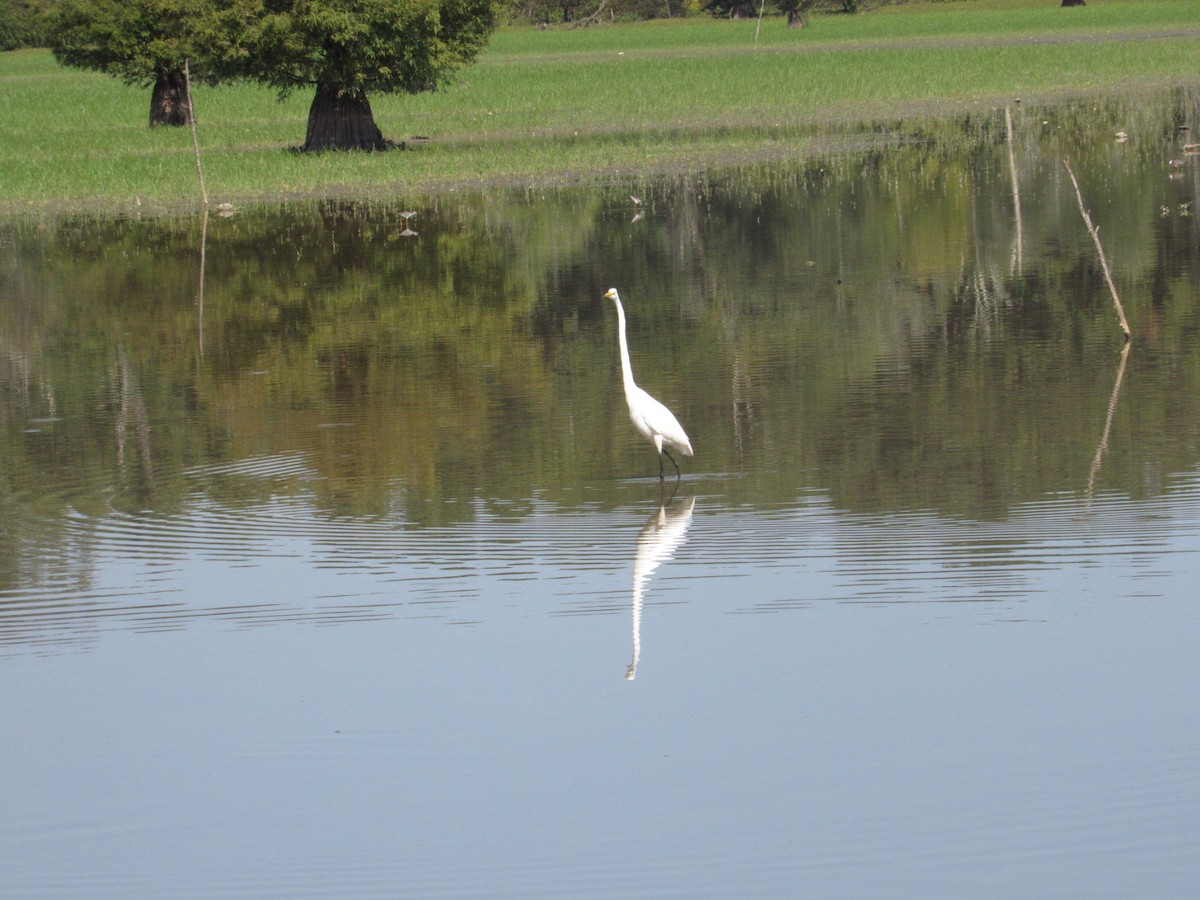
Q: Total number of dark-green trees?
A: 2